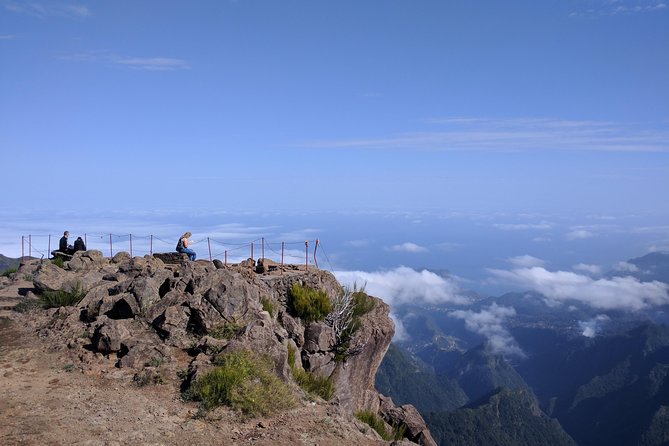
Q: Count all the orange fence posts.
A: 14